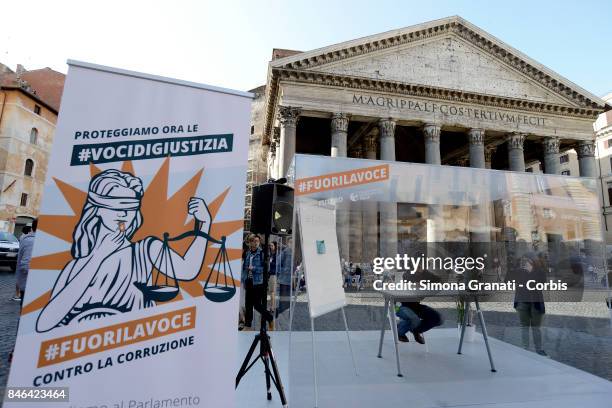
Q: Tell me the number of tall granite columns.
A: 8